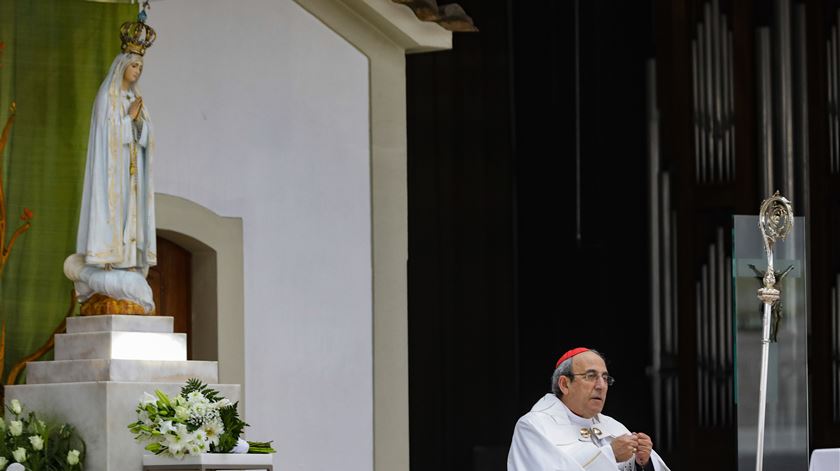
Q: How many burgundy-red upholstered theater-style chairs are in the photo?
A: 0